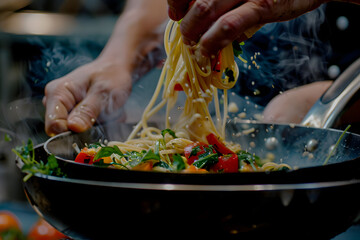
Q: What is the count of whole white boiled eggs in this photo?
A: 0